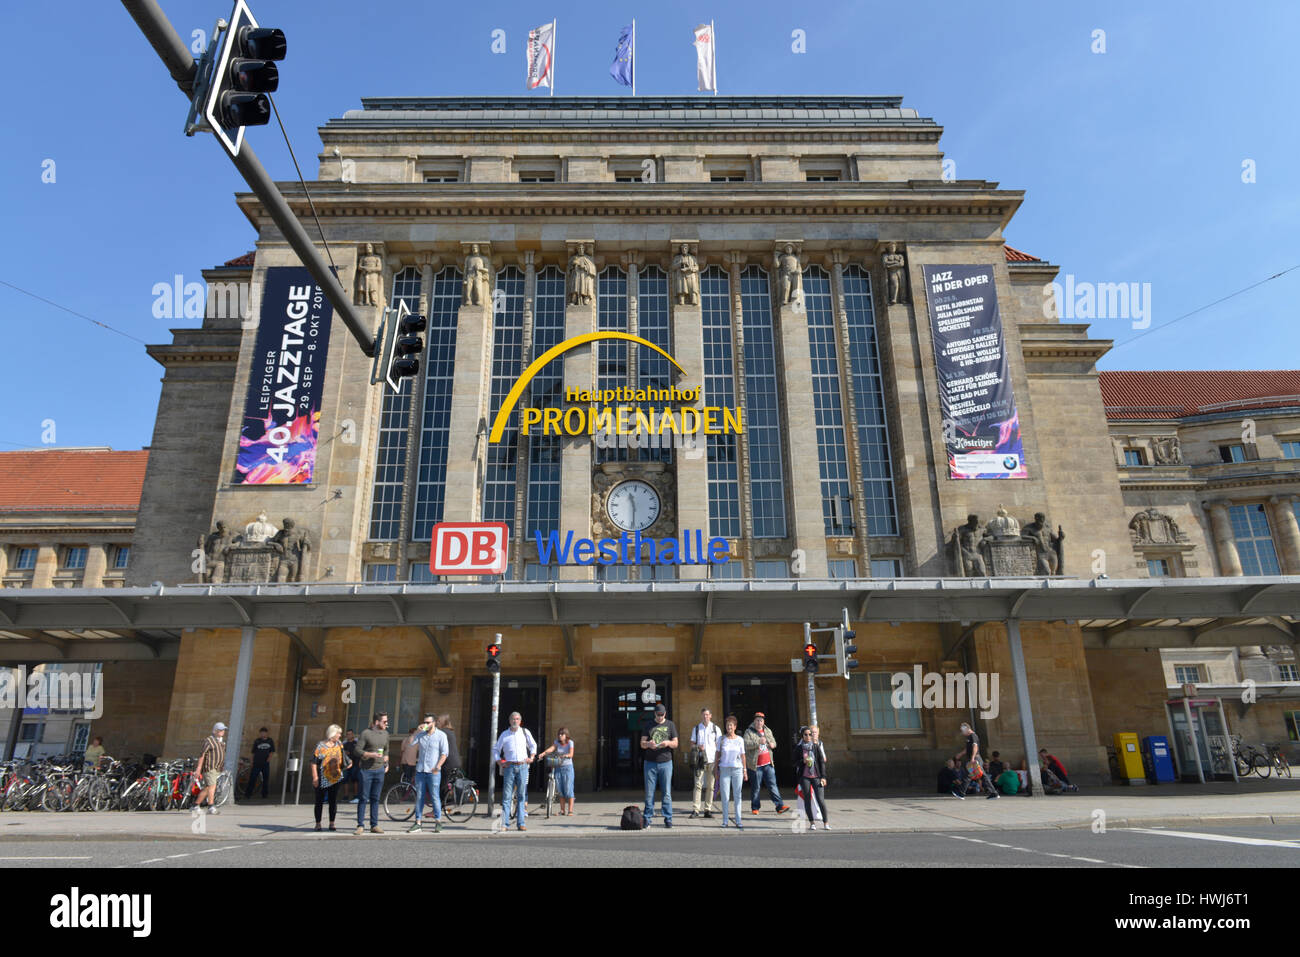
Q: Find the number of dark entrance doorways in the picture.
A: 3